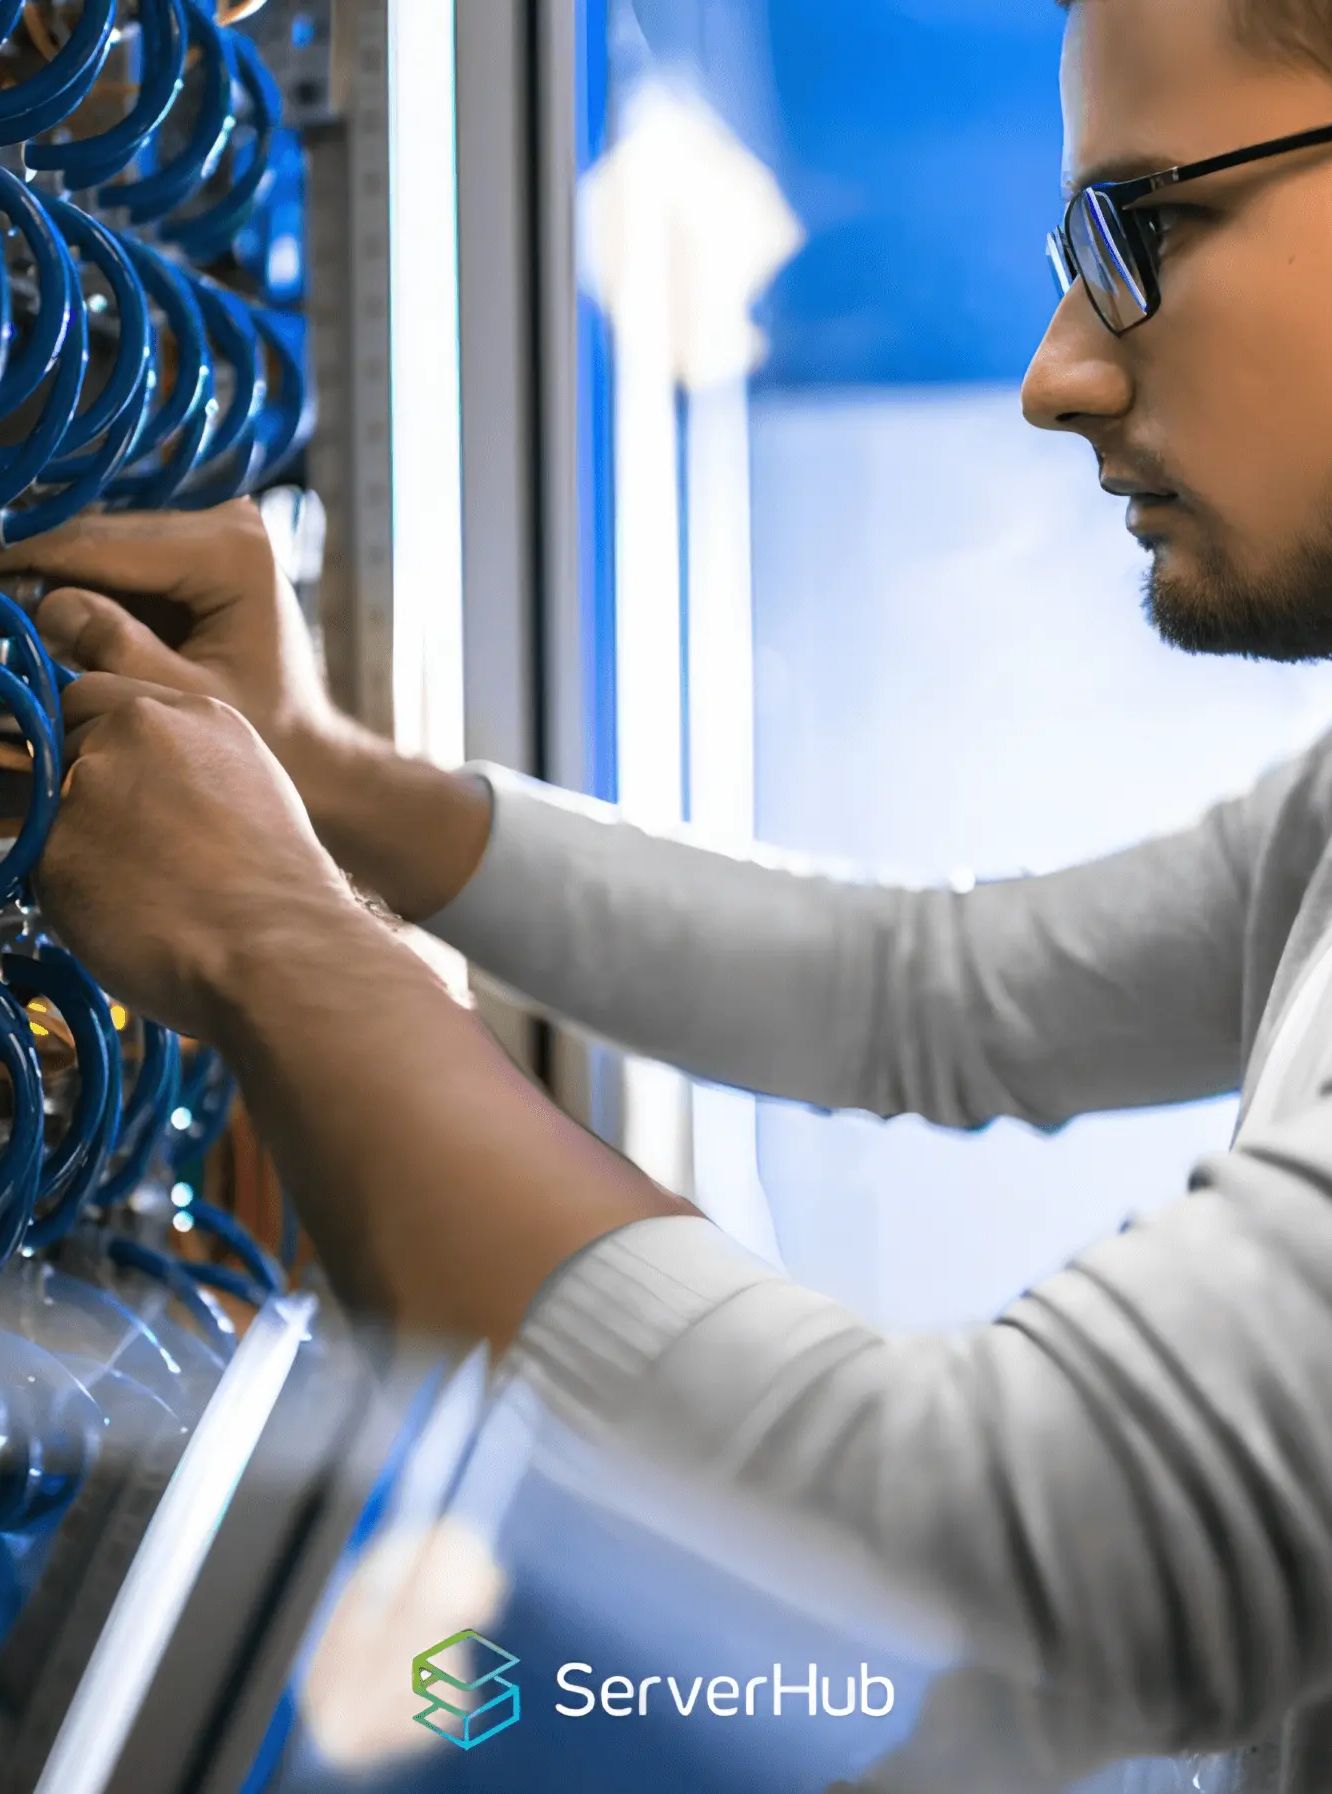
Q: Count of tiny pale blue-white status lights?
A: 3